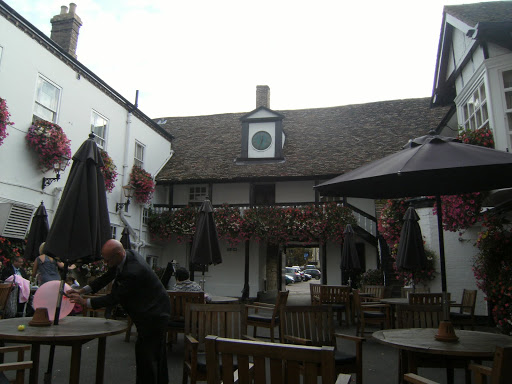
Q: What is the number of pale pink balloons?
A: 1